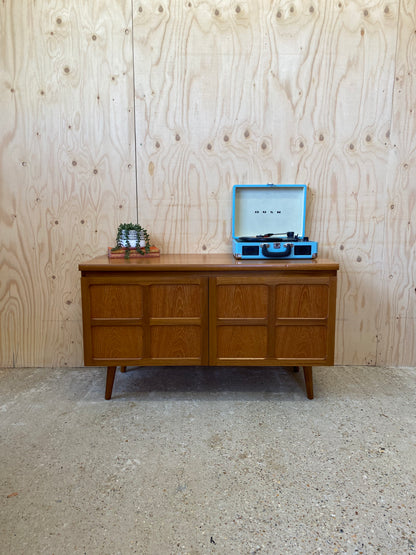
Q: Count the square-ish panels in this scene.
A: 8